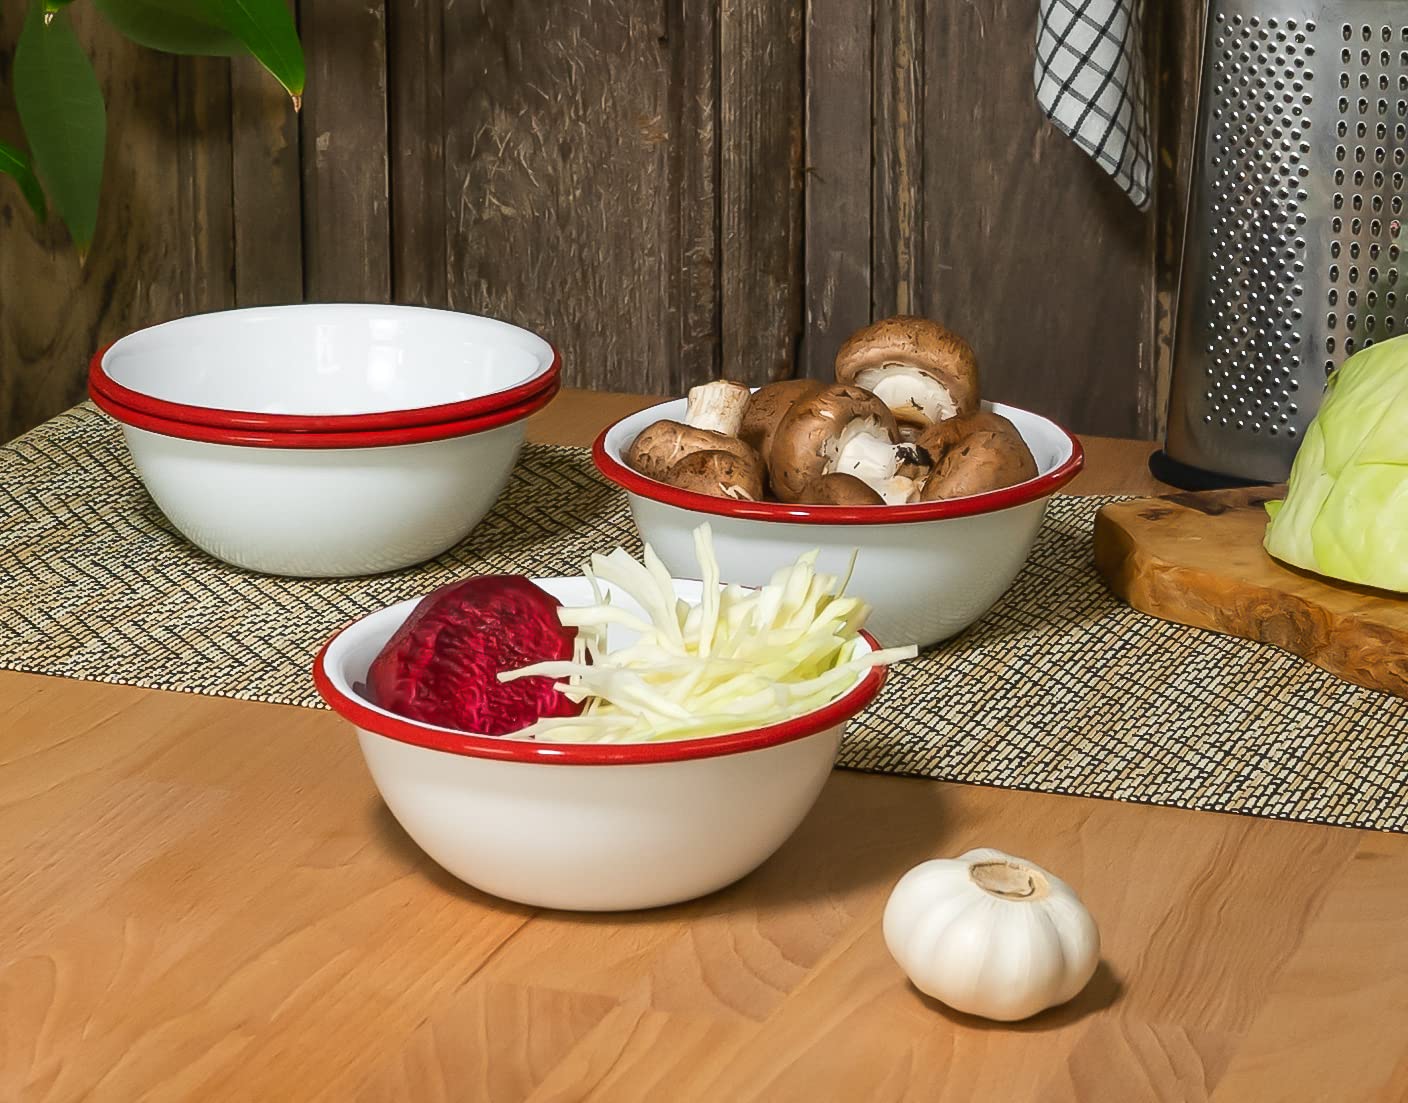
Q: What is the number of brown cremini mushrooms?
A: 8